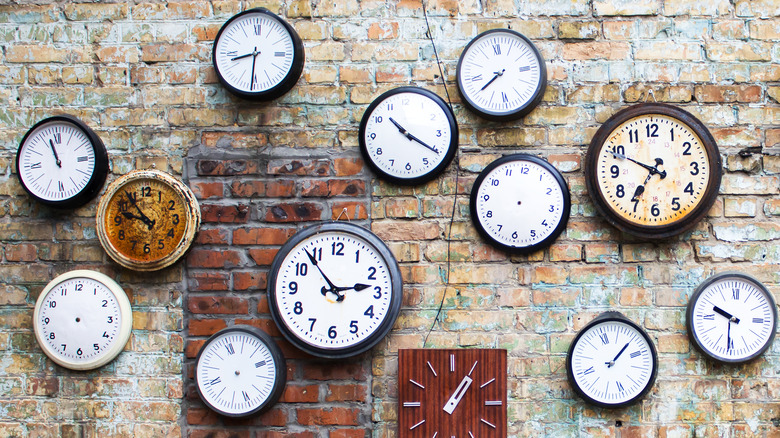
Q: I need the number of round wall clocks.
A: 12